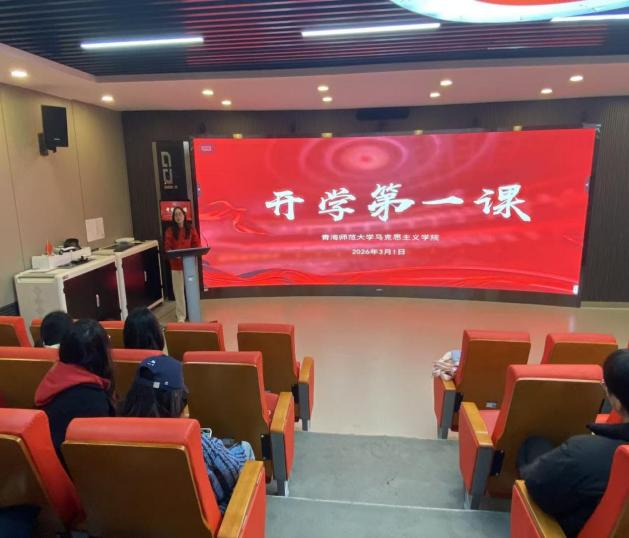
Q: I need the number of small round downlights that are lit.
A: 10